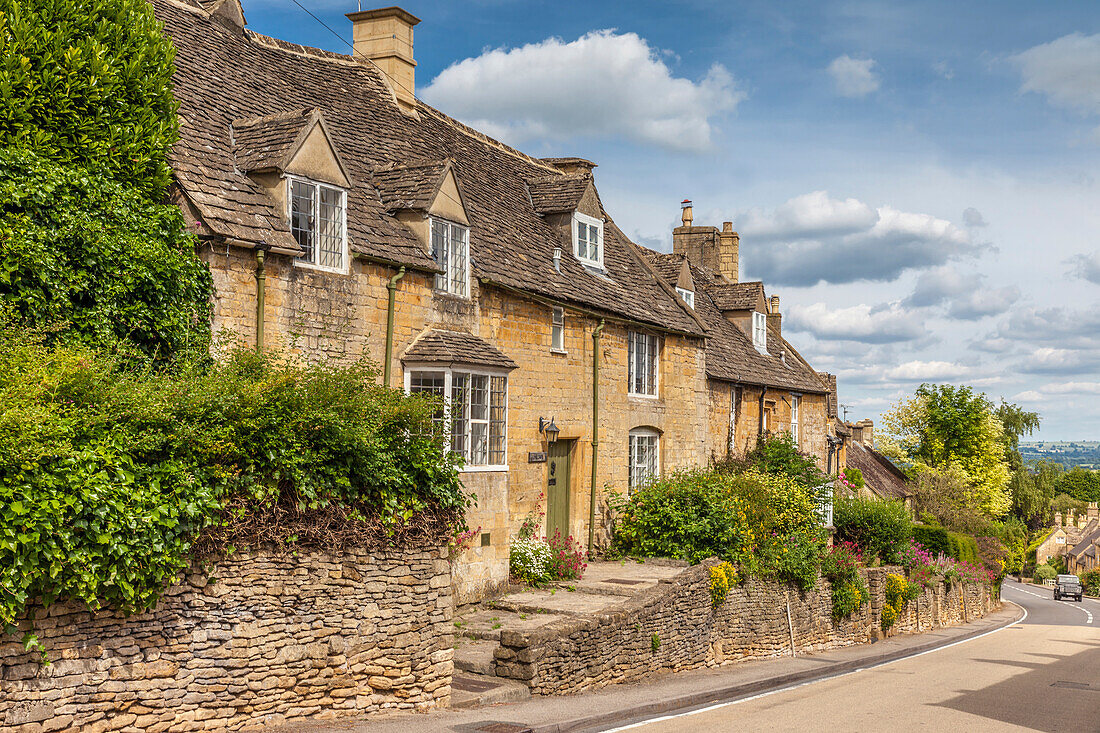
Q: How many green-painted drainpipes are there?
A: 3